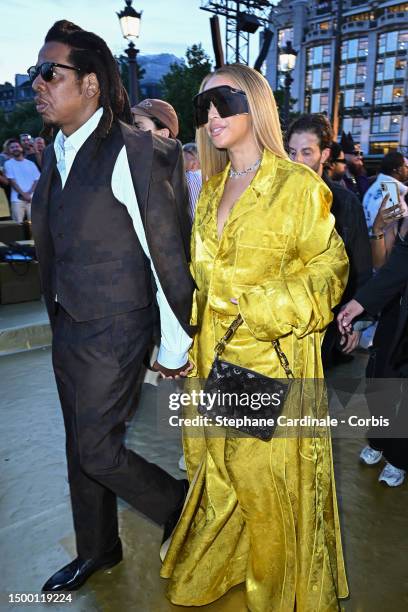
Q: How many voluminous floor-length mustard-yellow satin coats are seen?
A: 1